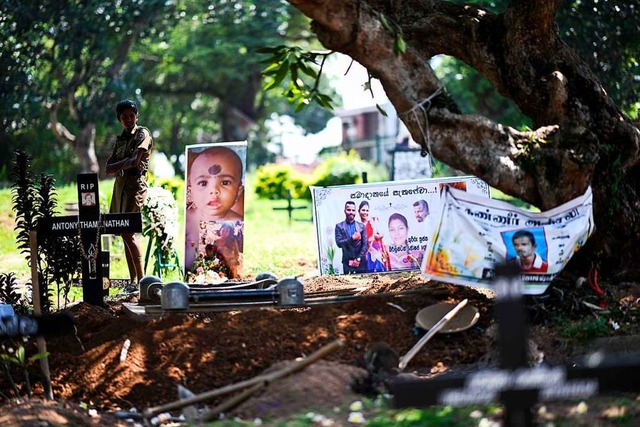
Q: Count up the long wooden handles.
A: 3